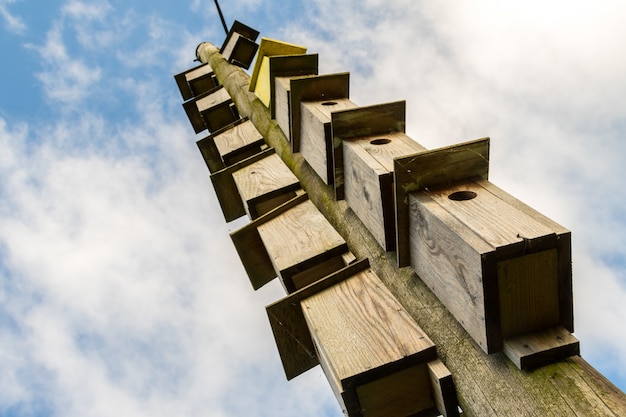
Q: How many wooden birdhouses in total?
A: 12